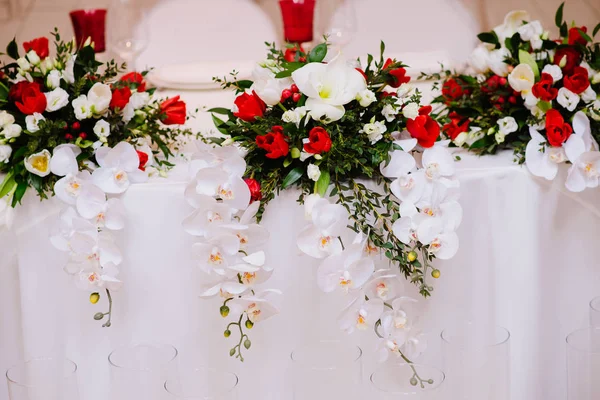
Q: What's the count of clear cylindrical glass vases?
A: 8